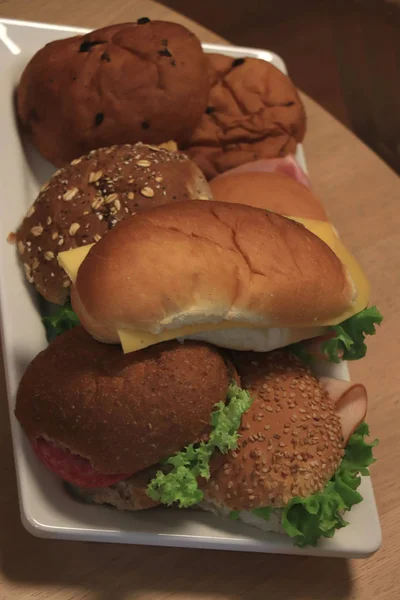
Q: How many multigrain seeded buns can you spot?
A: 1